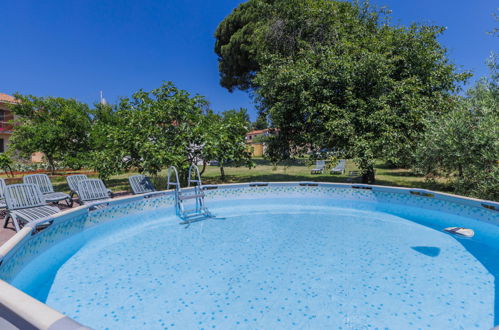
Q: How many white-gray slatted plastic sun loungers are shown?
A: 8